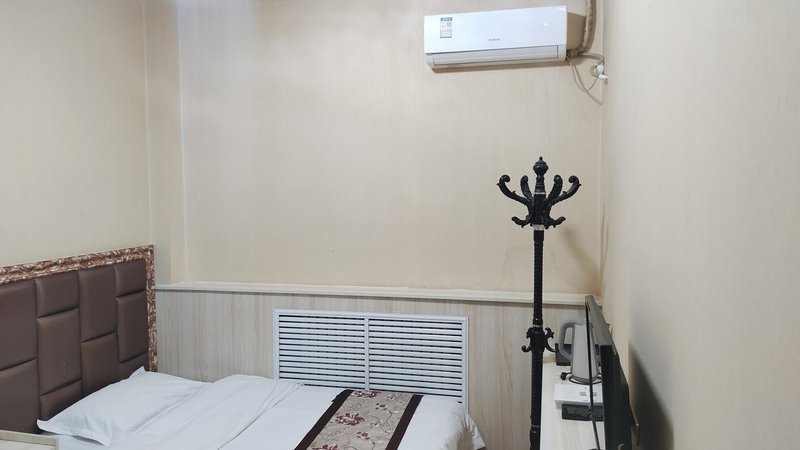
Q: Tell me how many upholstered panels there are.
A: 10